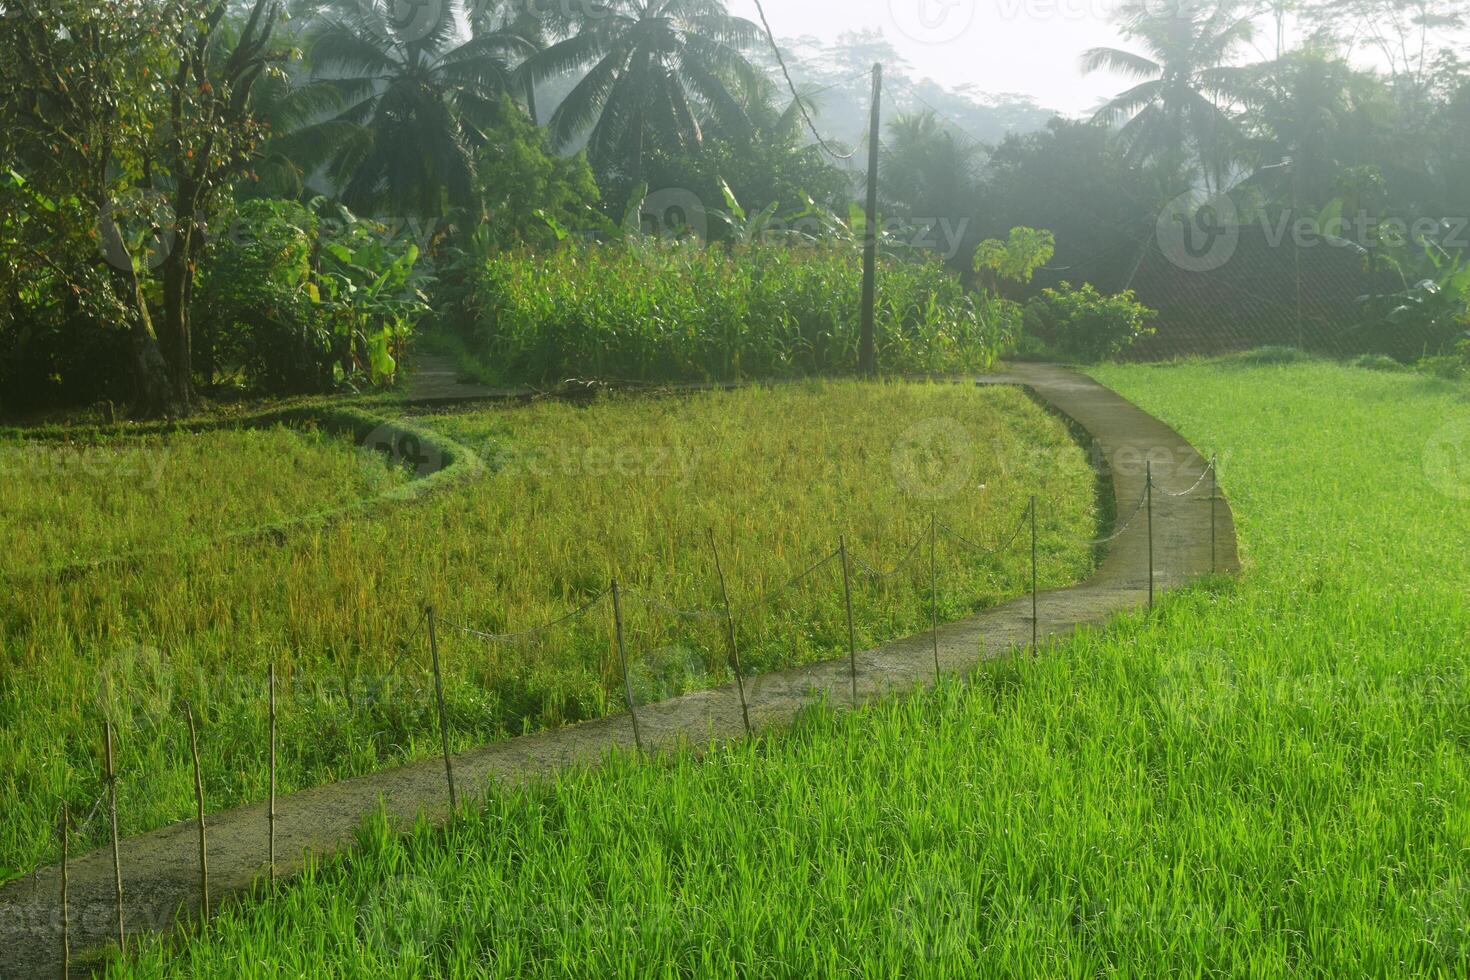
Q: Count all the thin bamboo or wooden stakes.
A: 12